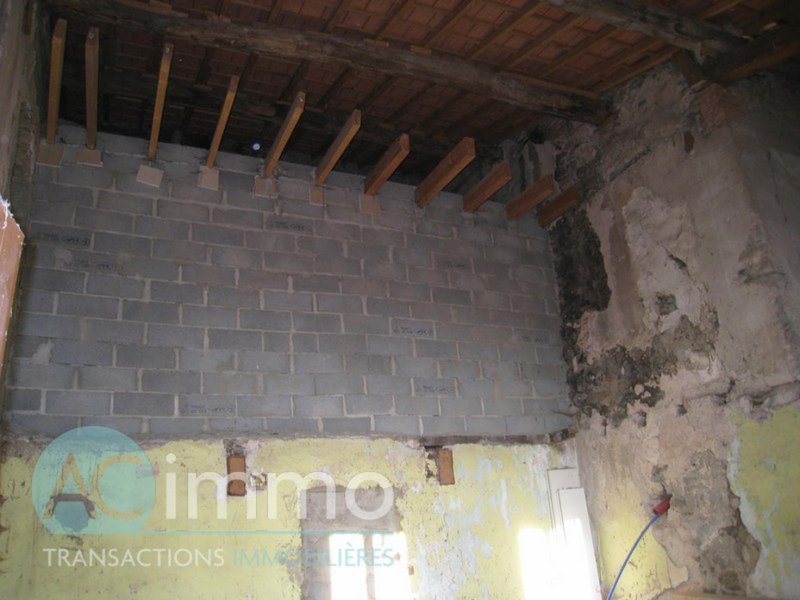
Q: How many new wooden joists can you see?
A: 11